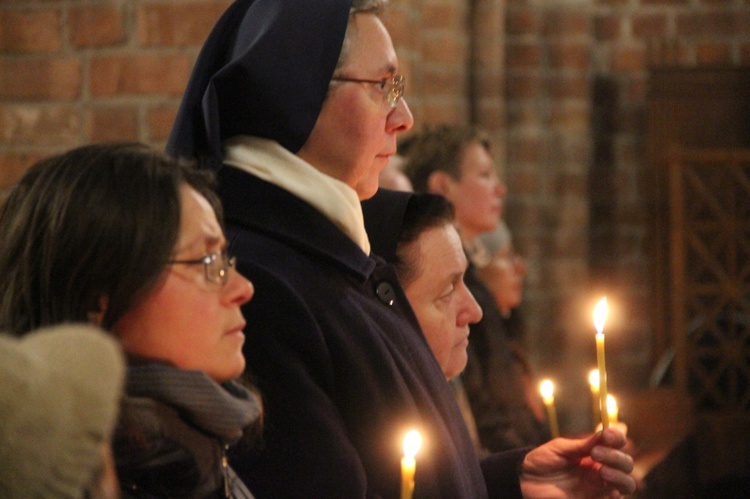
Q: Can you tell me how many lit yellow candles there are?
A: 5